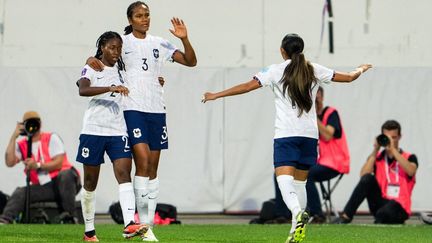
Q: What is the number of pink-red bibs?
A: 3